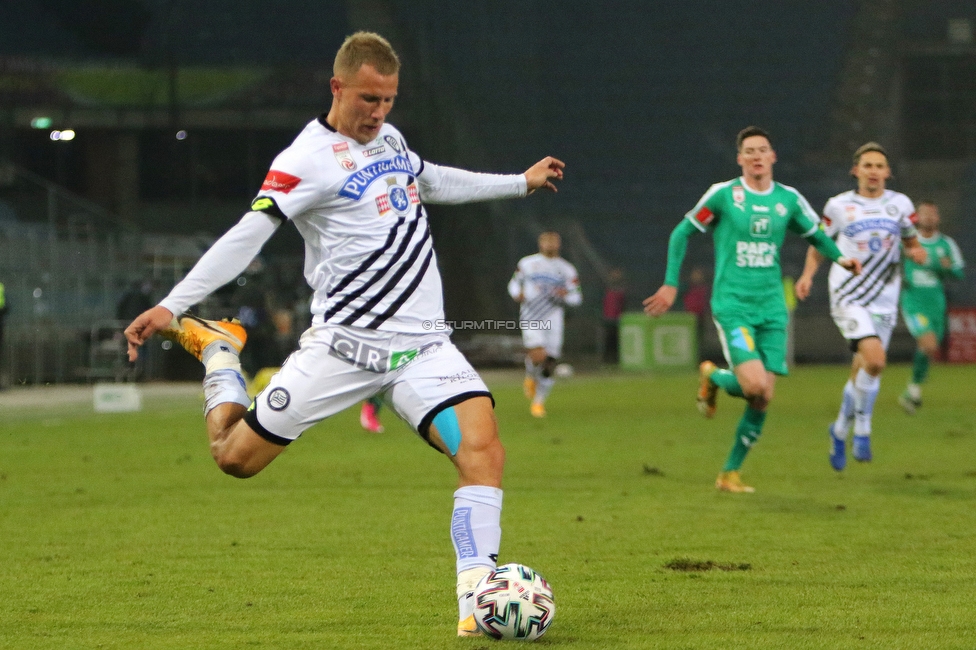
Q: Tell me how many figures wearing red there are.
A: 2